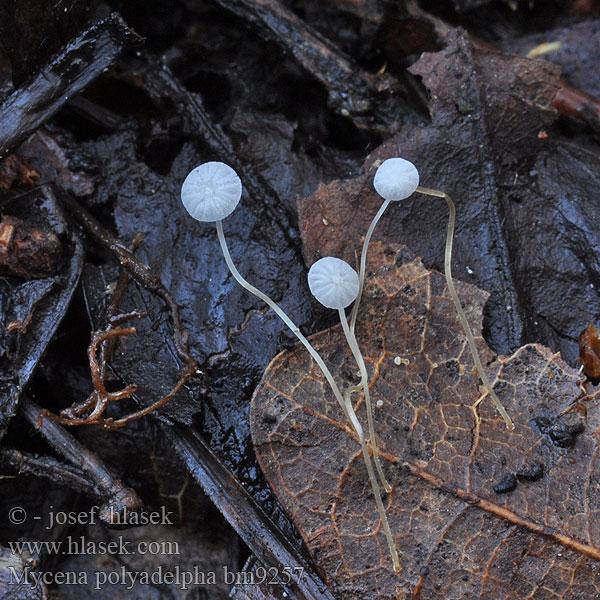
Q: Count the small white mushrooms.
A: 3